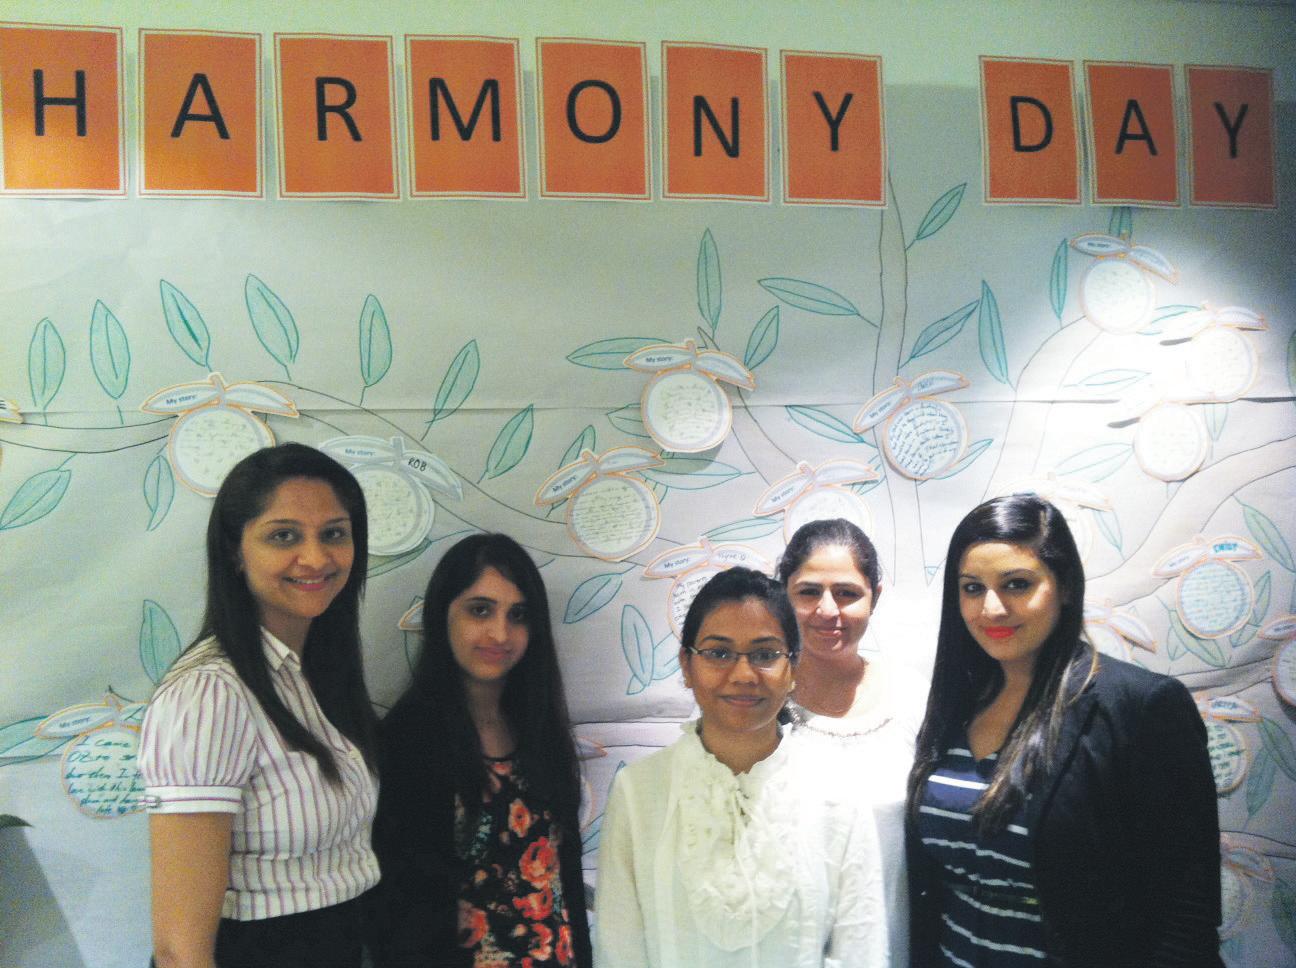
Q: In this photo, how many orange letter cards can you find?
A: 10